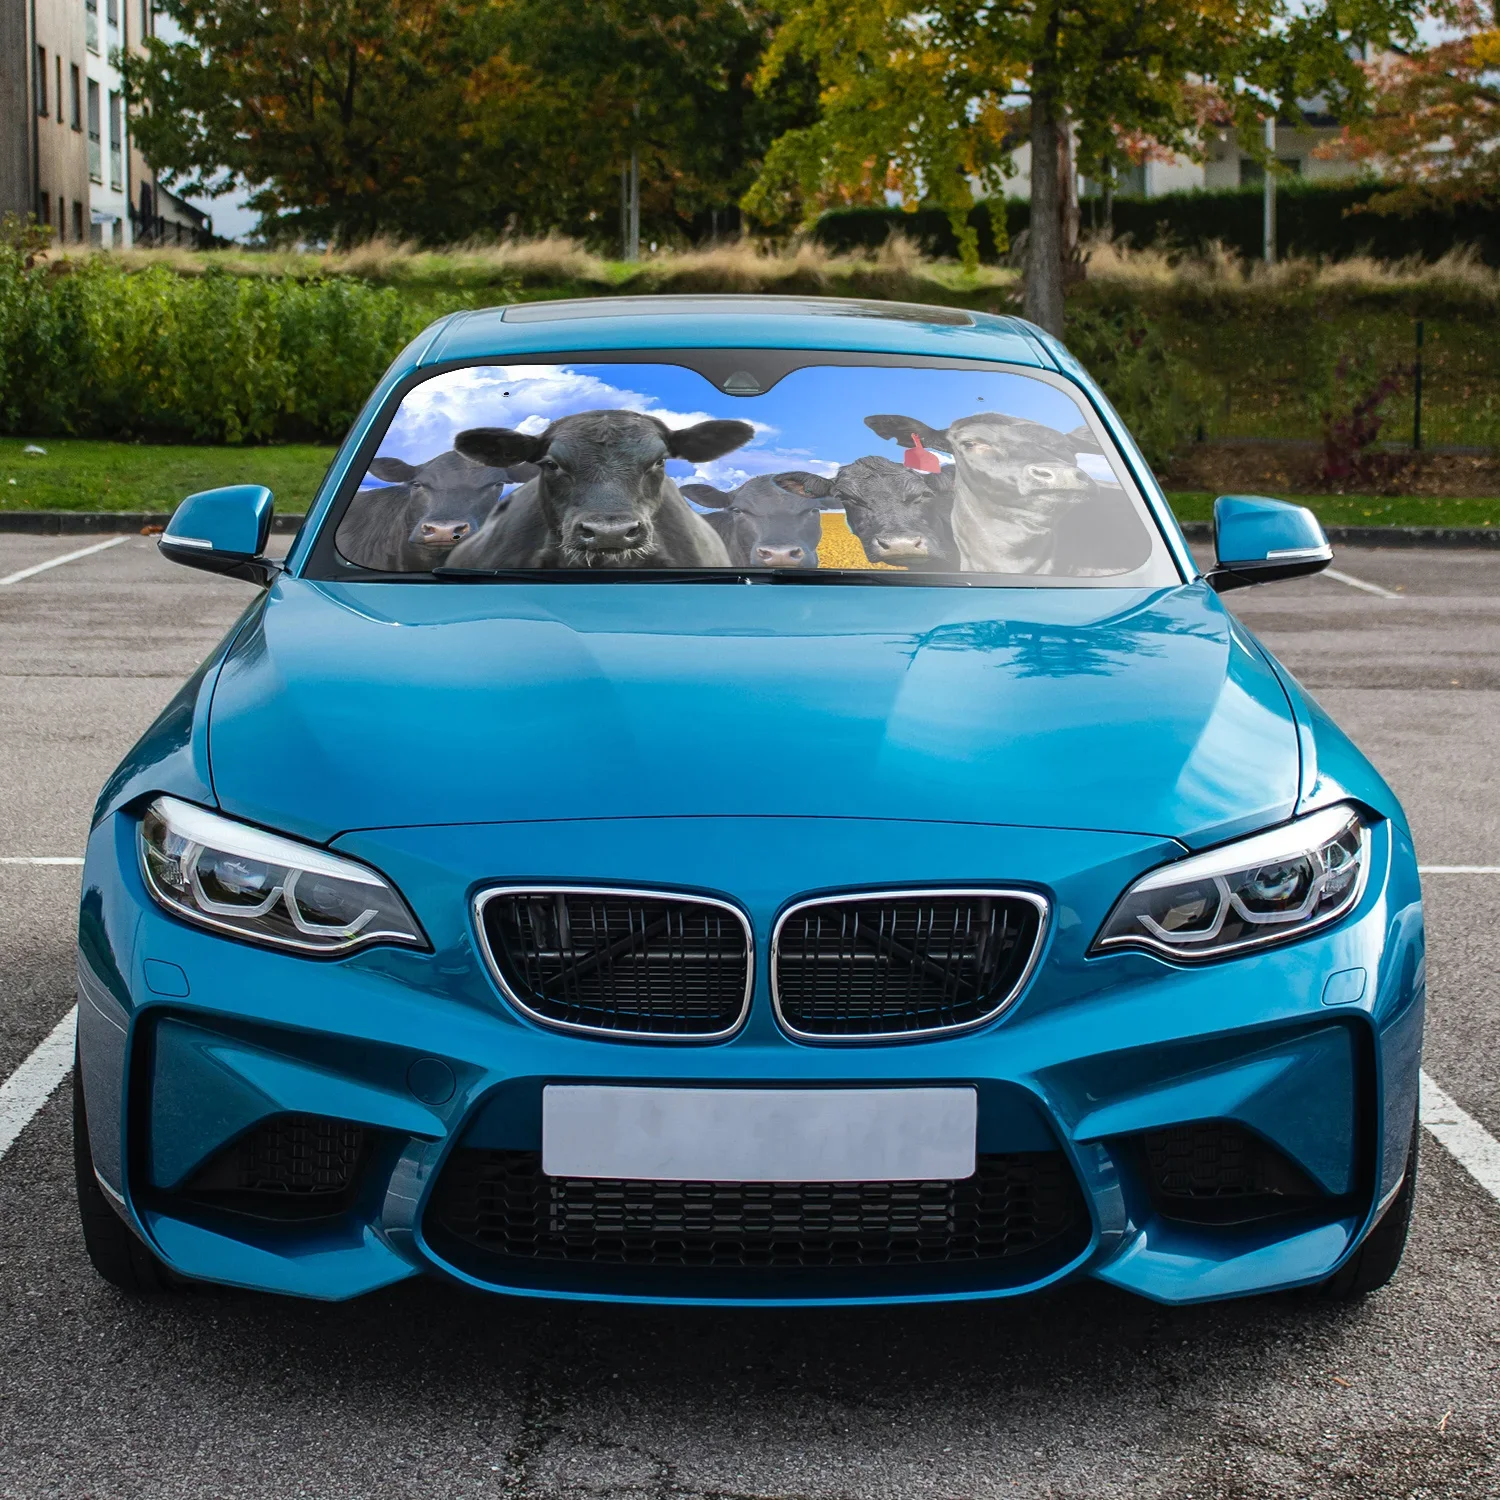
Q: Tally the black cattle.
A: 5